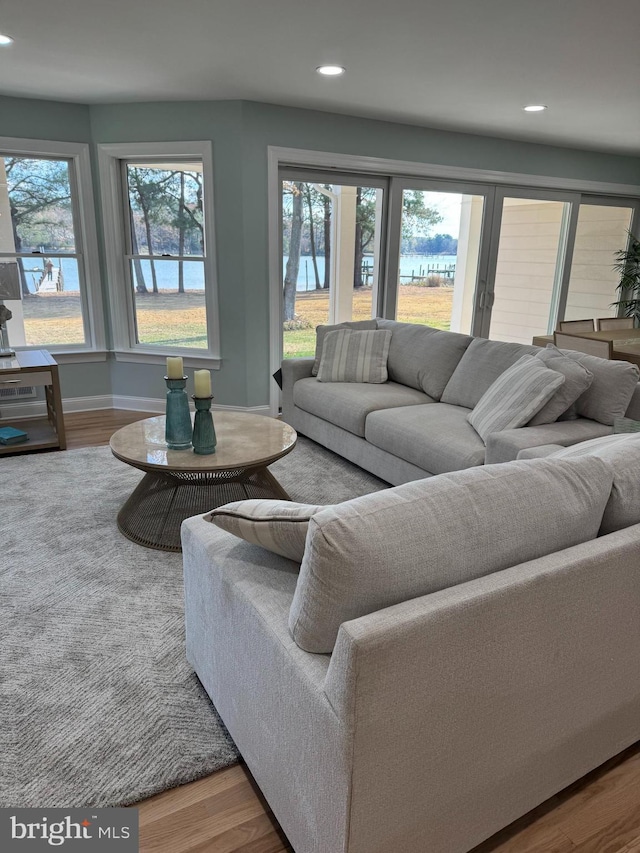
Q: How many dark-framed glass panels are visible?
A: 4